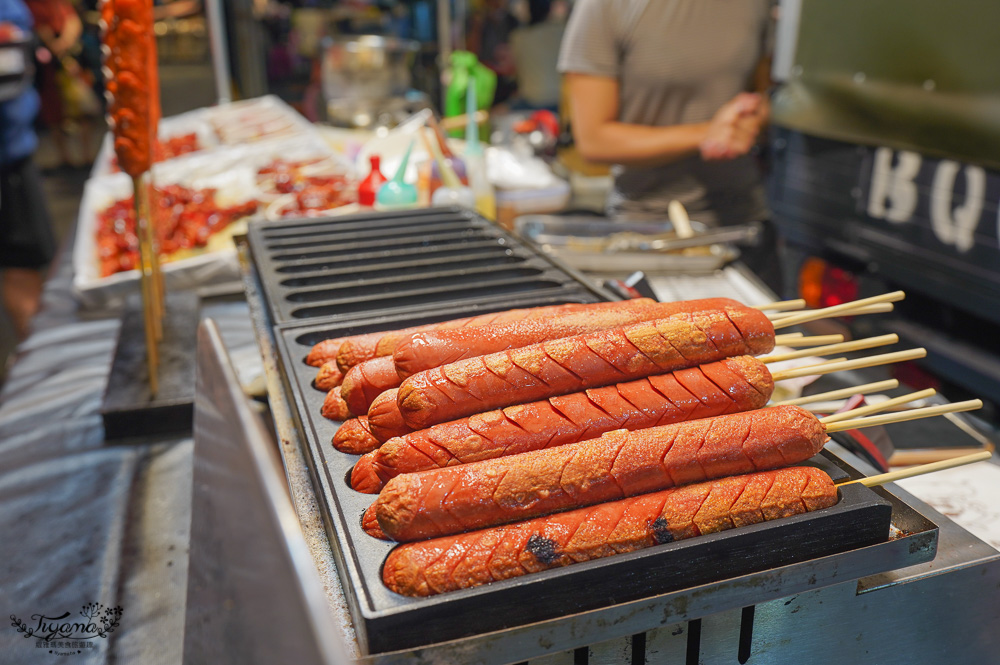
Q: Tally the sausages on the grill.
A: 14